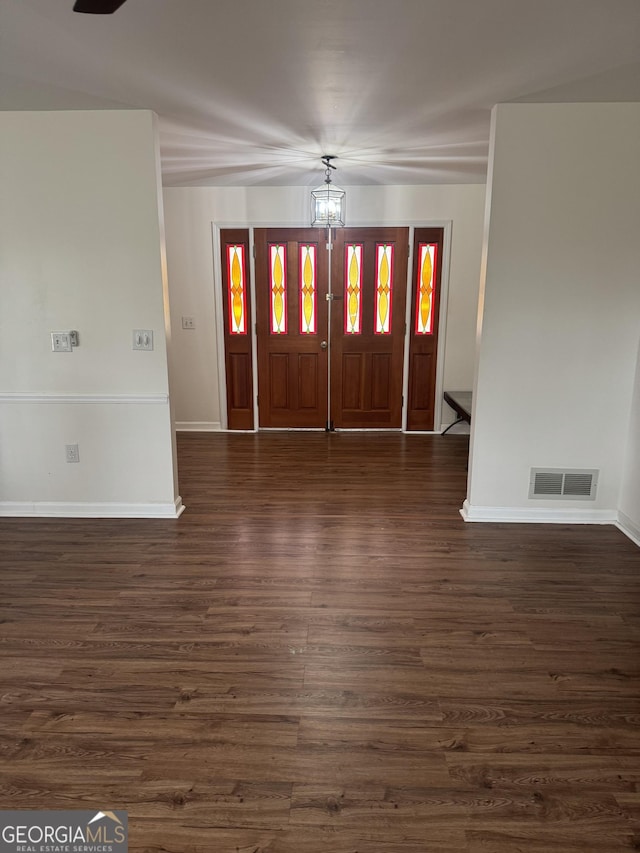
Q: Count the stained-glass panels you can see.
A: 6